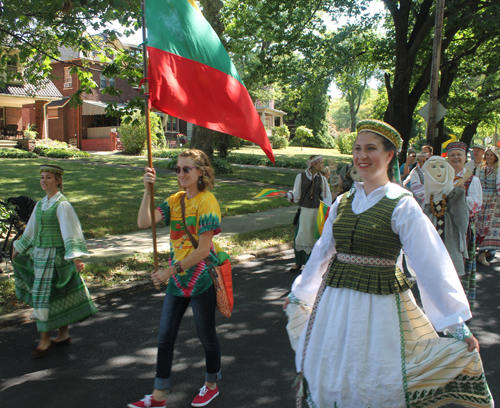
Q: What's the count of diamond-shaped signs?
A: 1